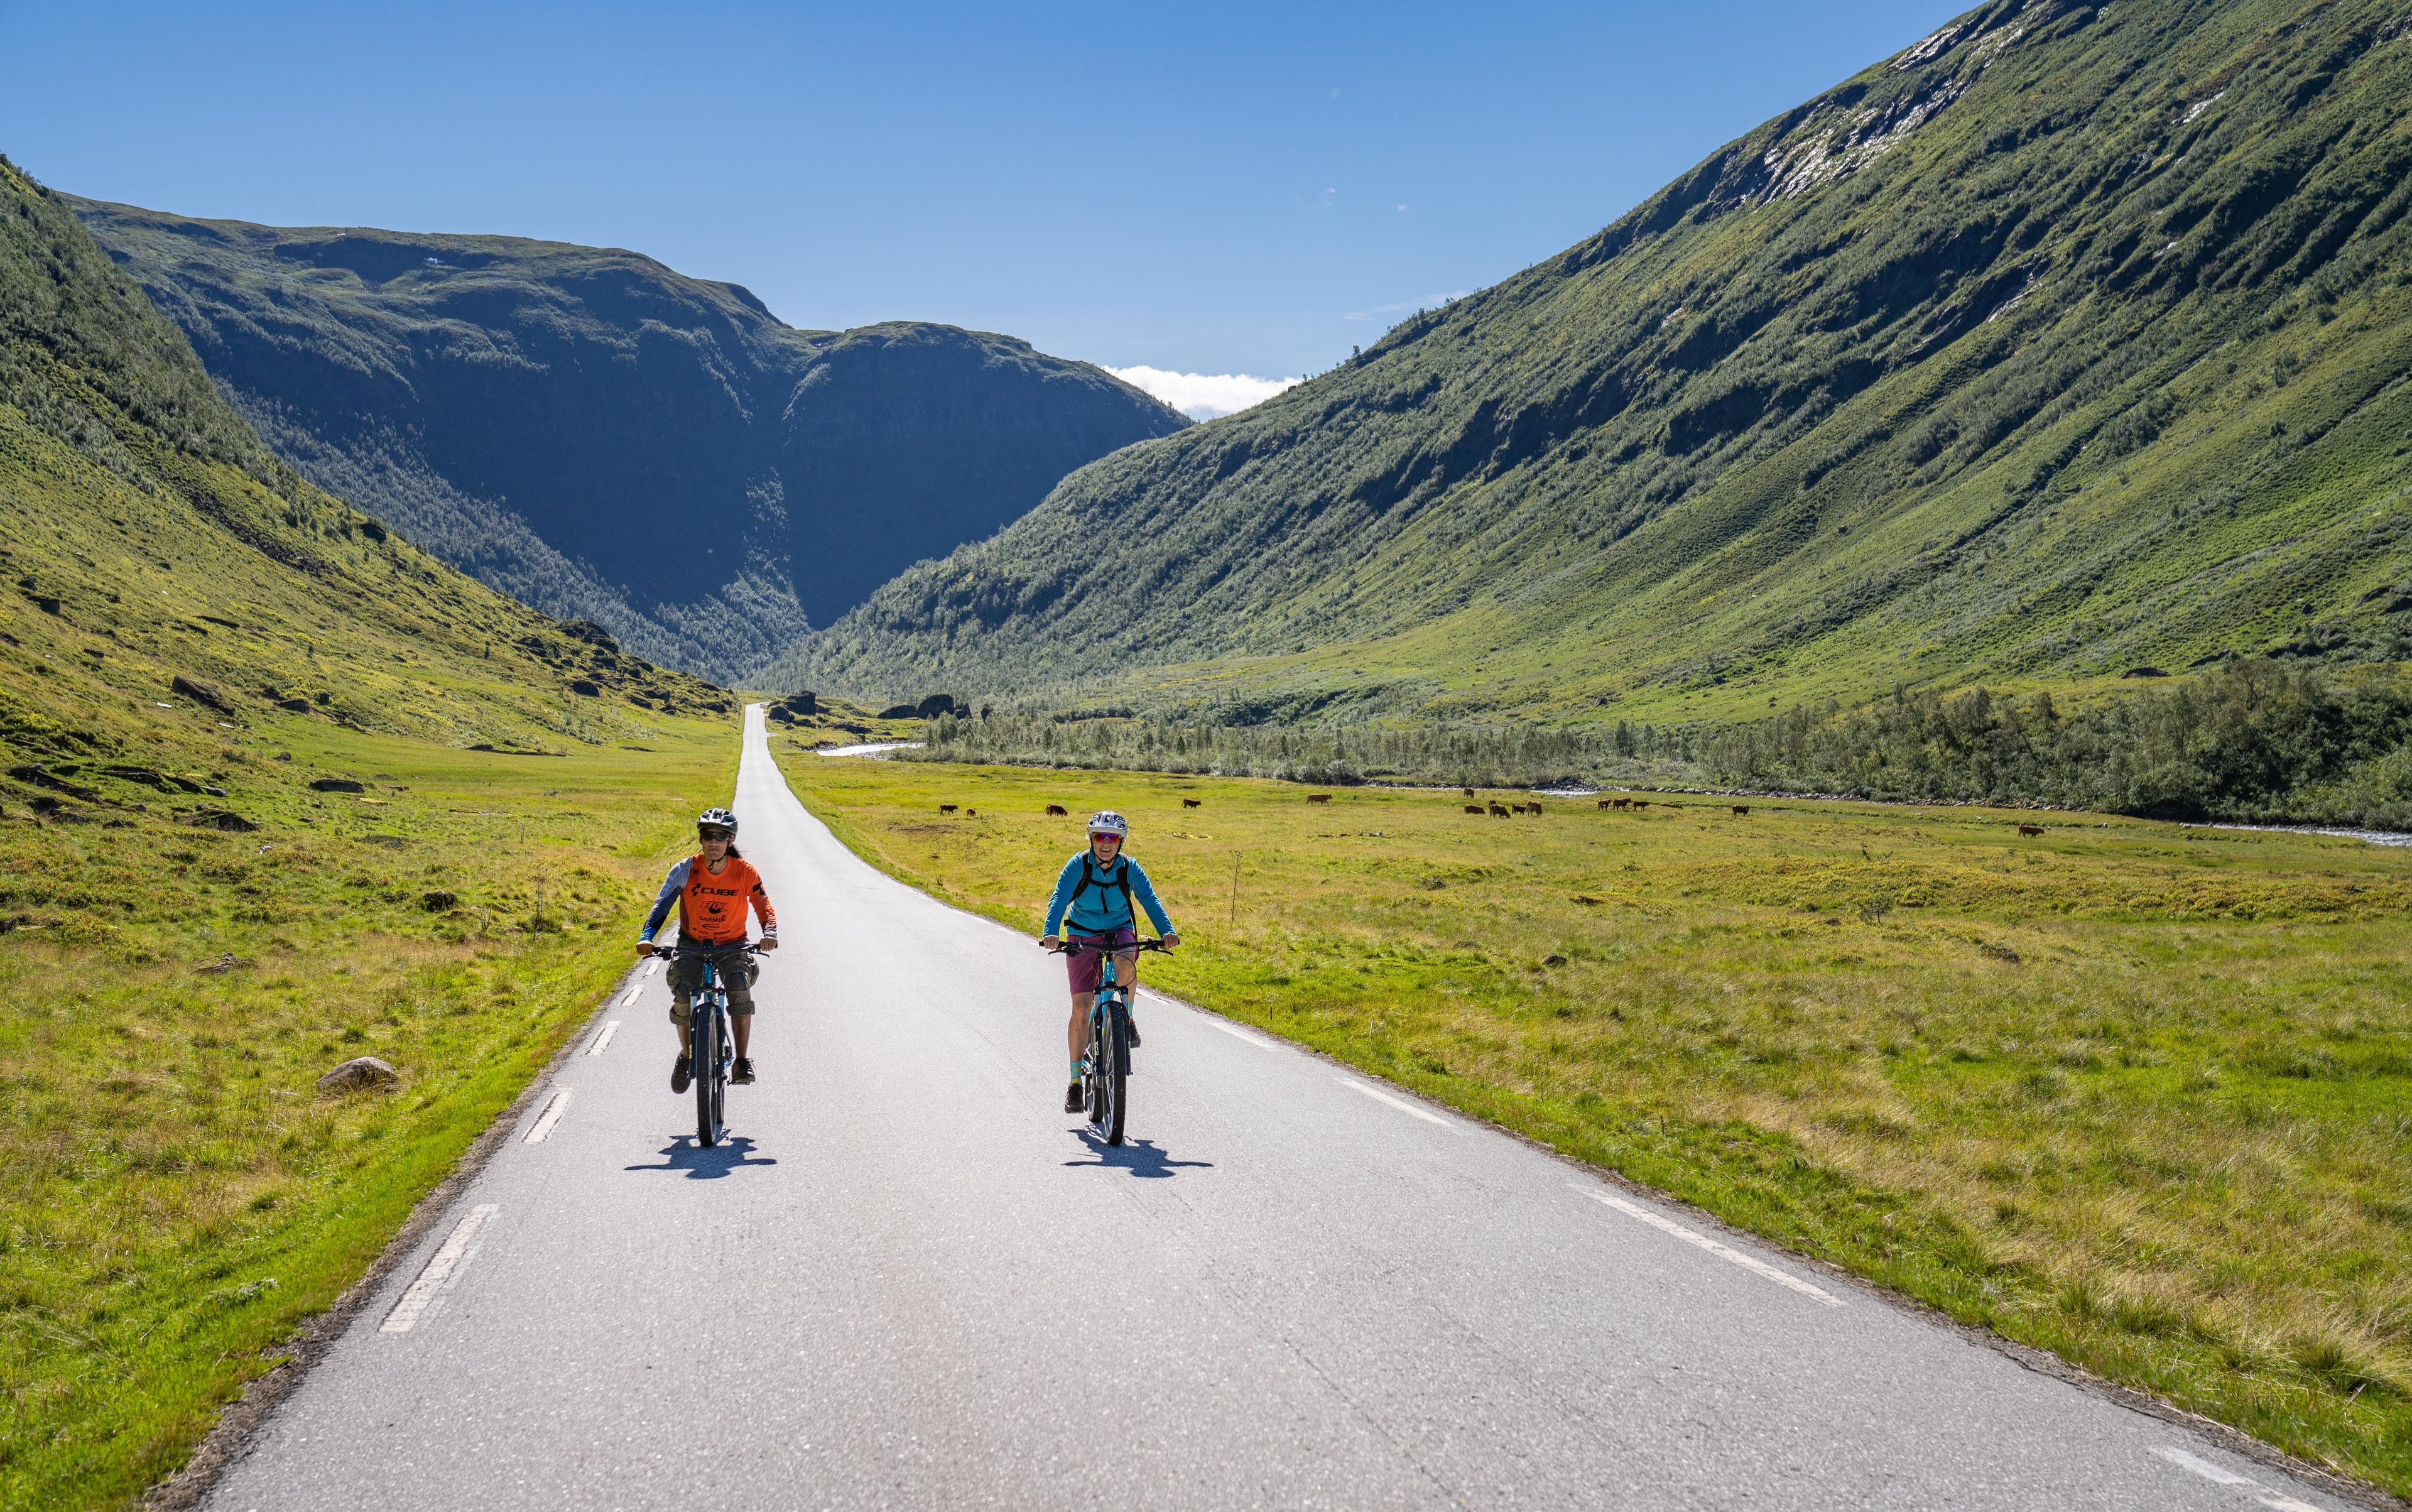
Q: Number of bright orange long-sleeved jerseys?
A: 1